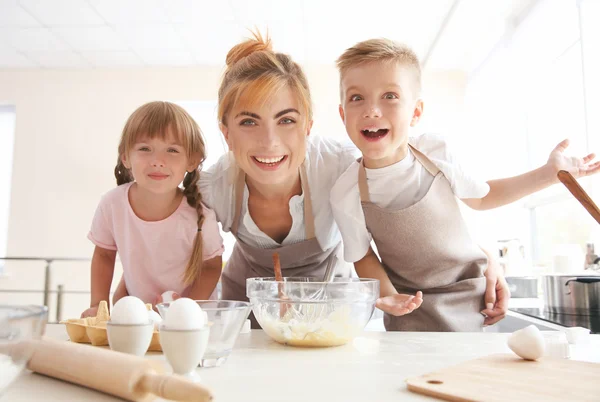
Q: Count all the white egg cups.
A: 2